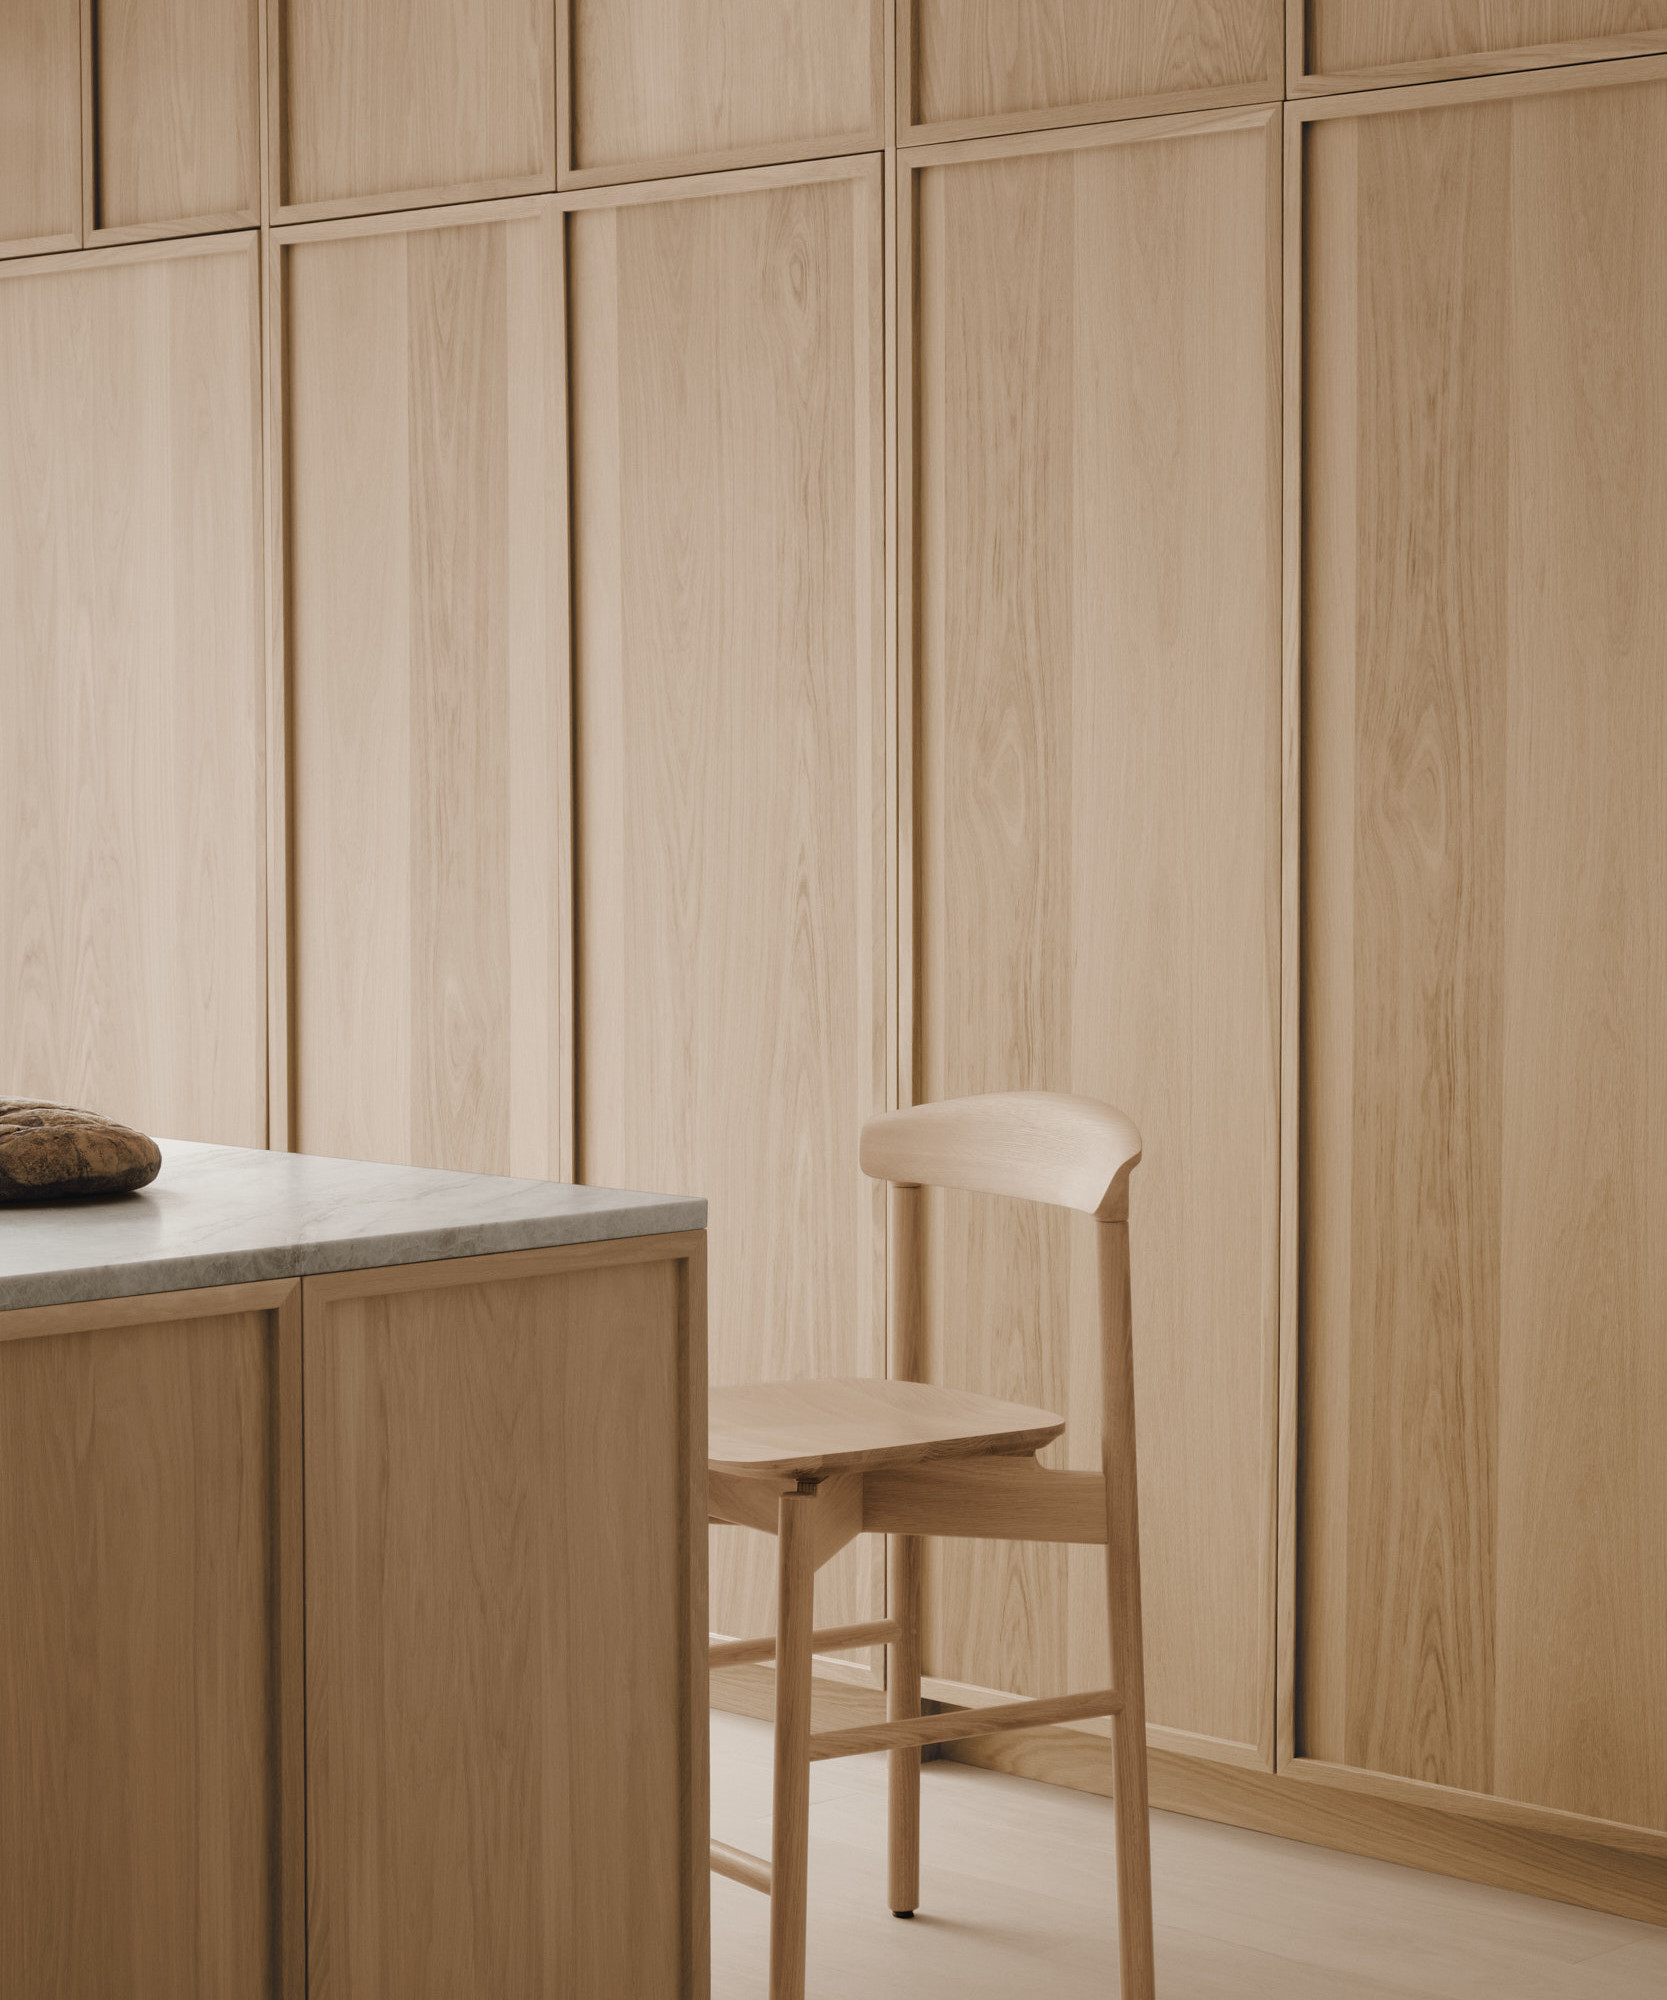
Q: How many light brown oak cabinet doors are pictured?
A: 13